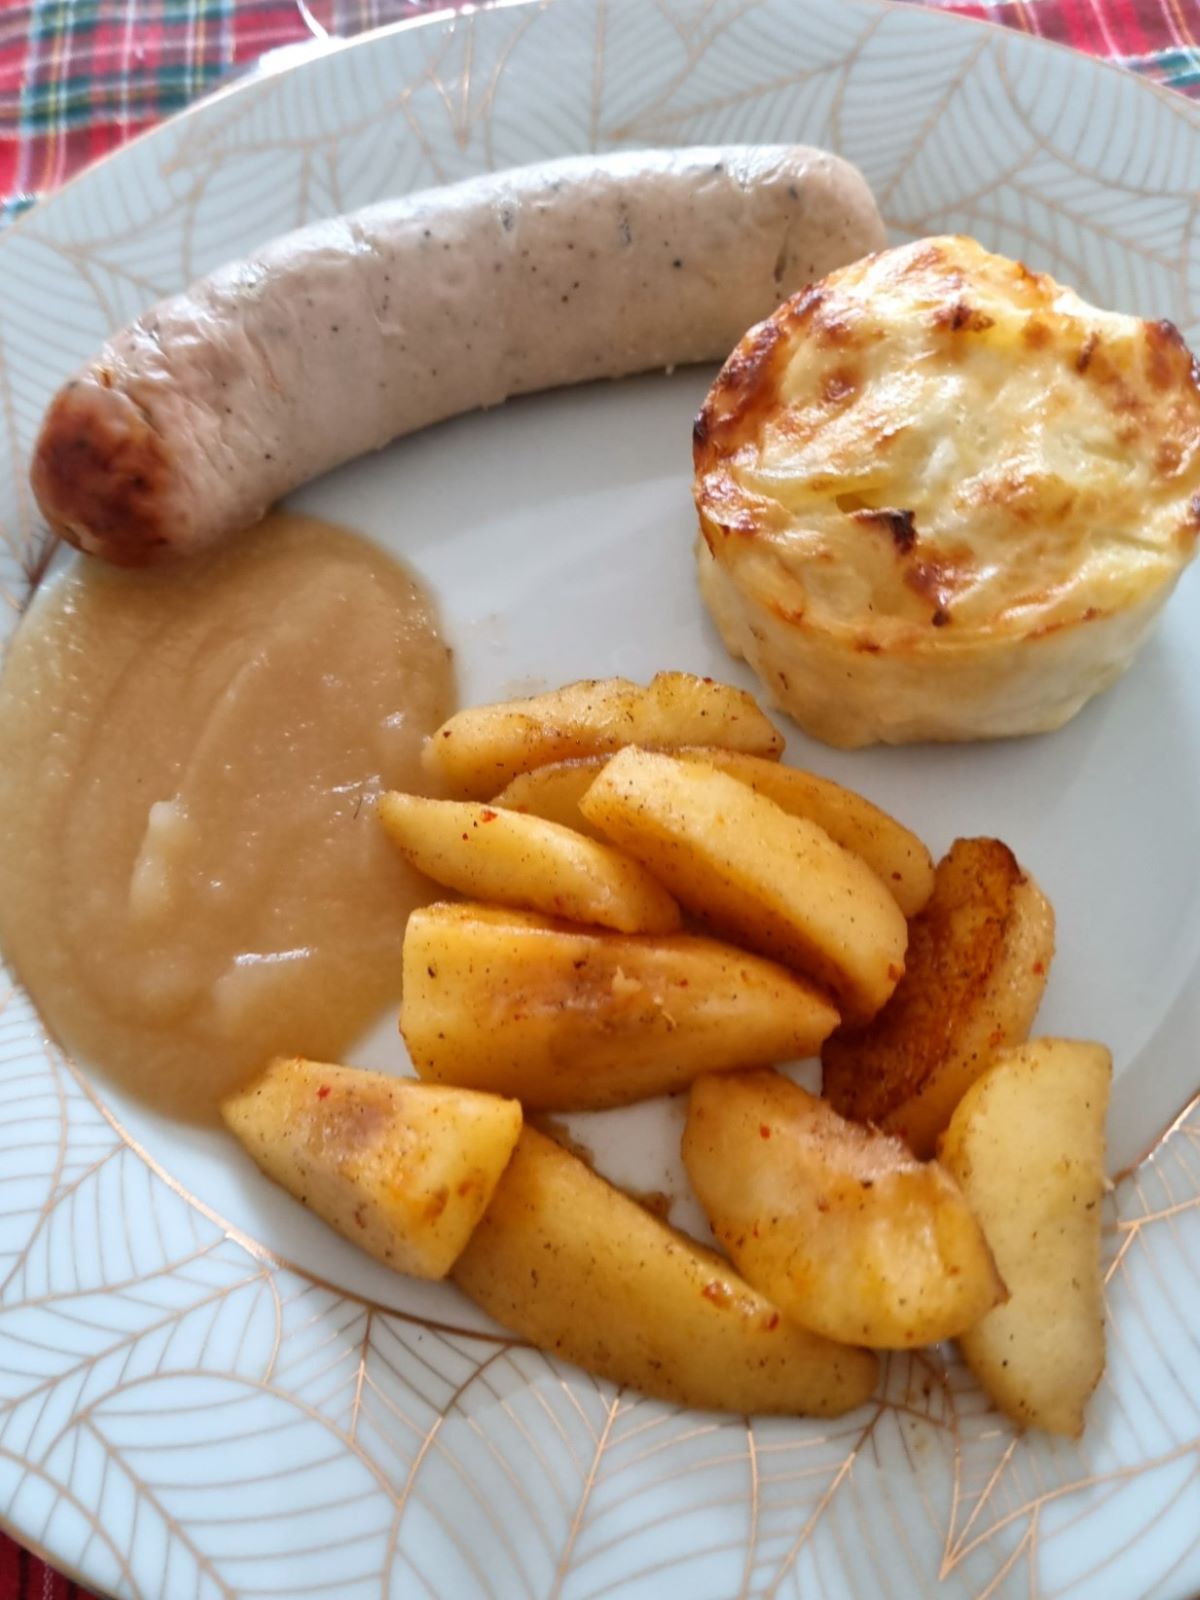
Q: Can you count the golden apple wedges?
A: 10